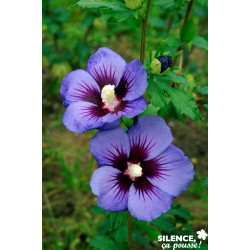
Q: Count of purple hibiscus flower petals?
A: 10